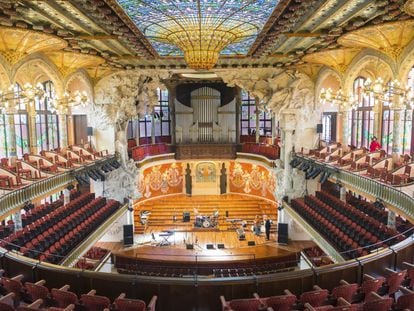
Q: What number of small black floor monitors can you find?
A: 4